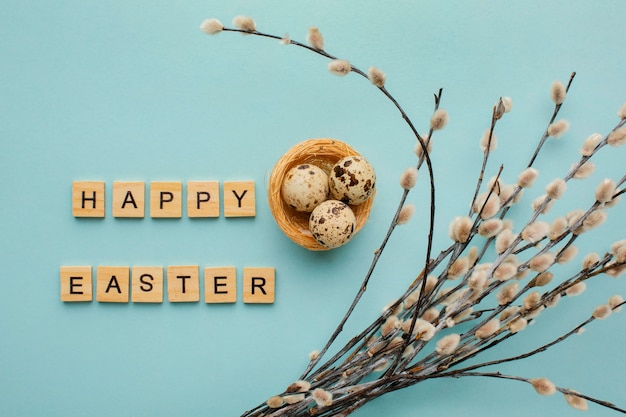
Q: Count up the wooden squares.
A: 11